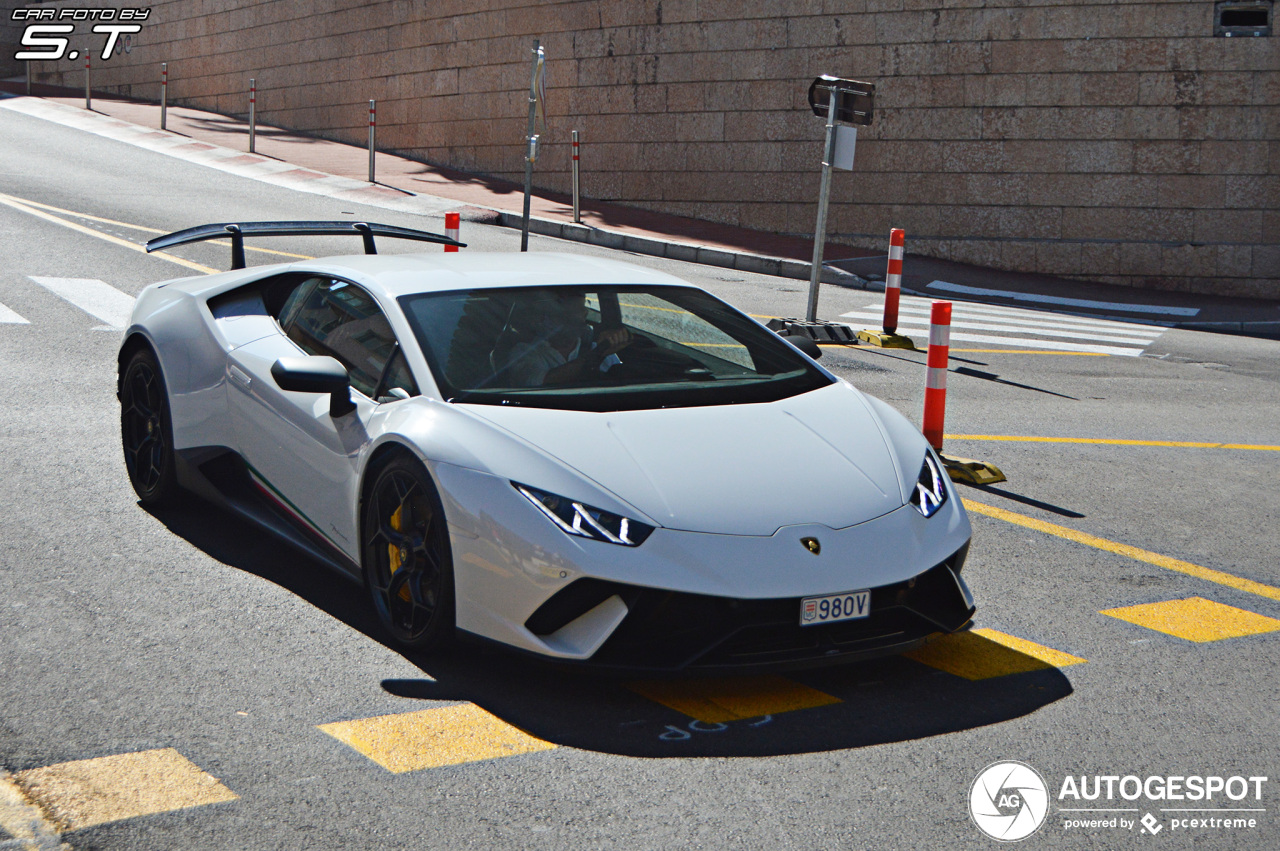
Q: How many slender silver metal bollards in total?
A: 6